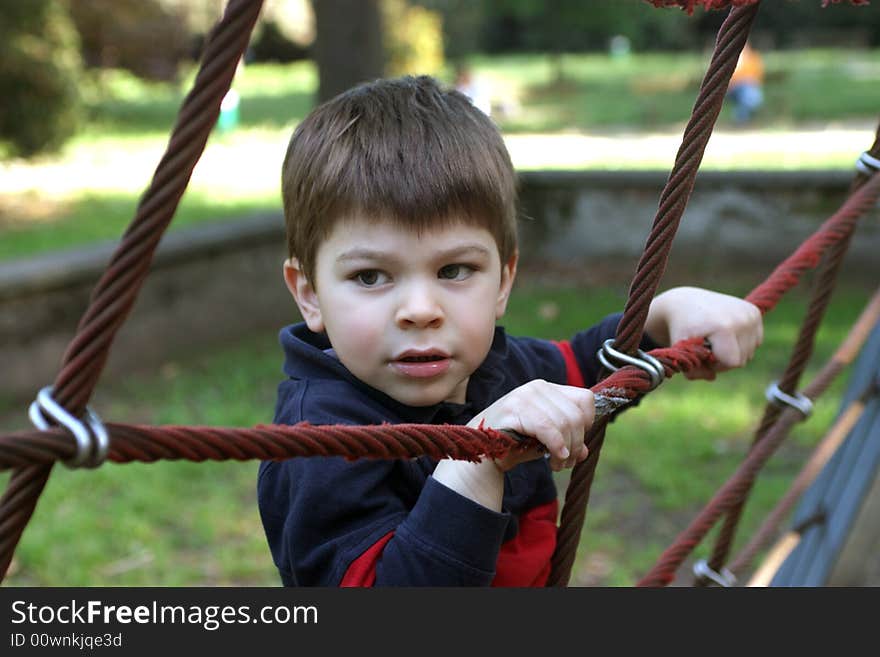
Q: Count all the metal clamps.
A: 5